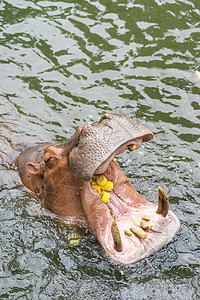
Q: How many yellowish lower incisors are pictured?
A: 4